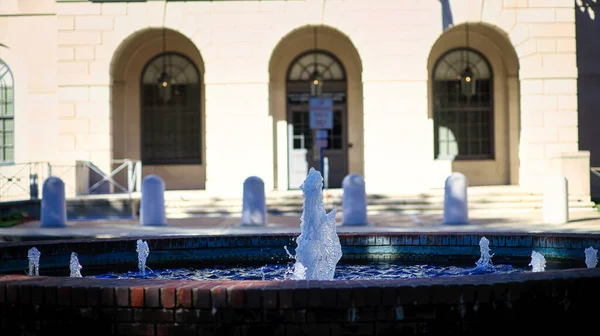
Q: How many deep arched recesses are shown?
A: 3